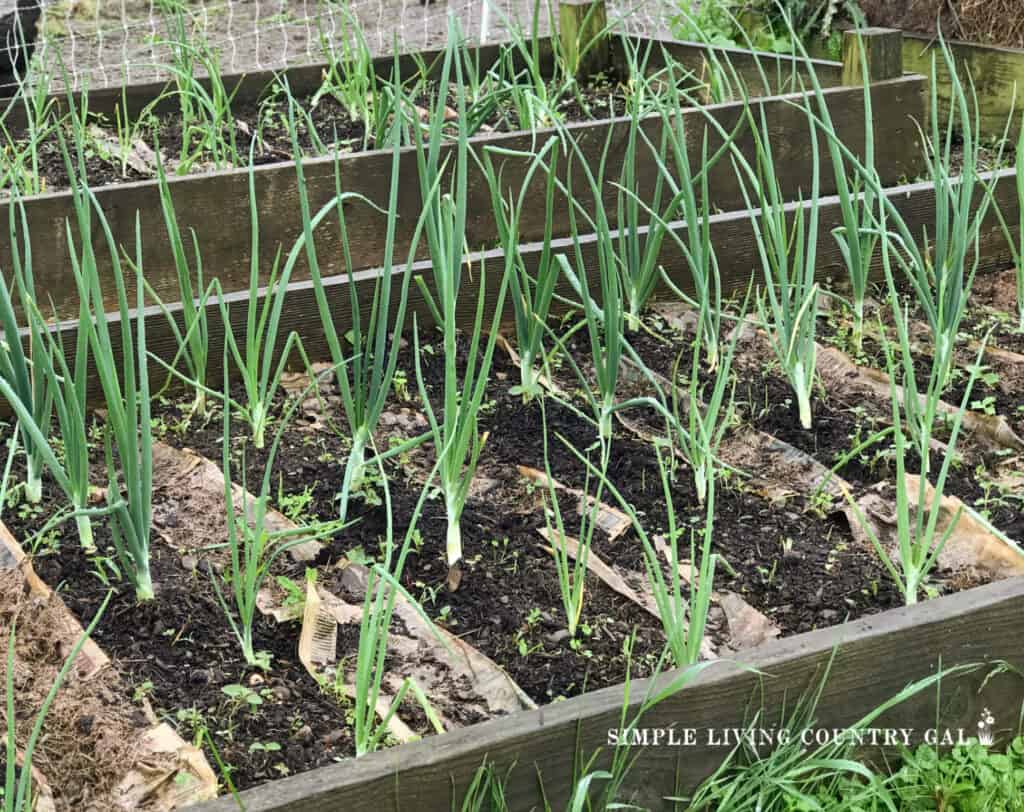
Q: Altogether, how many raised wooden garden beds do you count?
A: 2